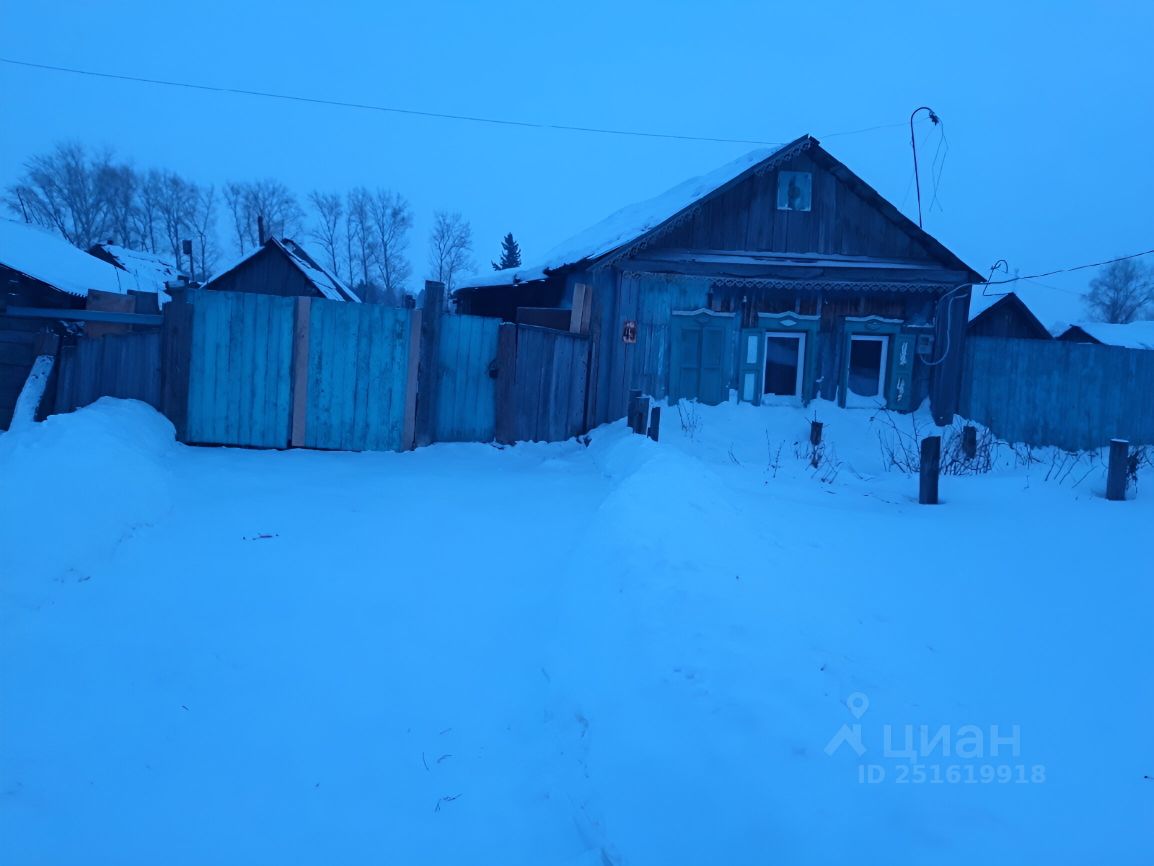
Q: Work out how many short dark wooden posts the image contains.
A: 7